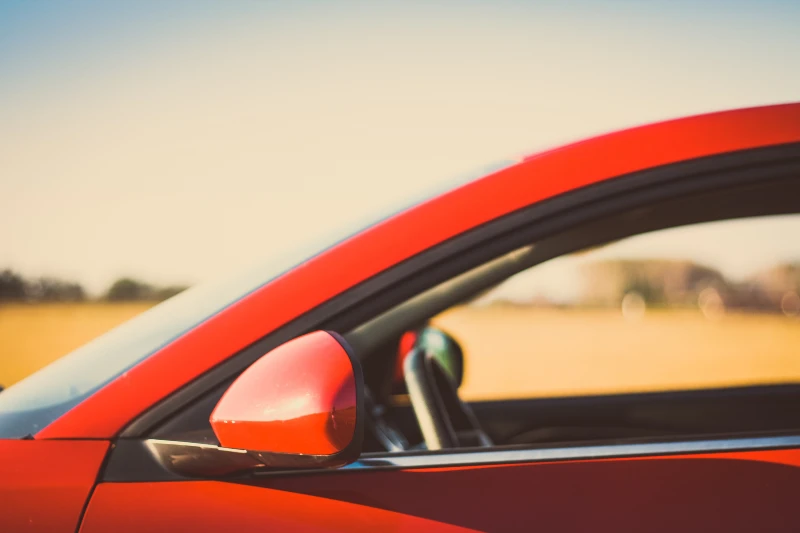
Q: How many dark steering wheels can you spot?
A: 1